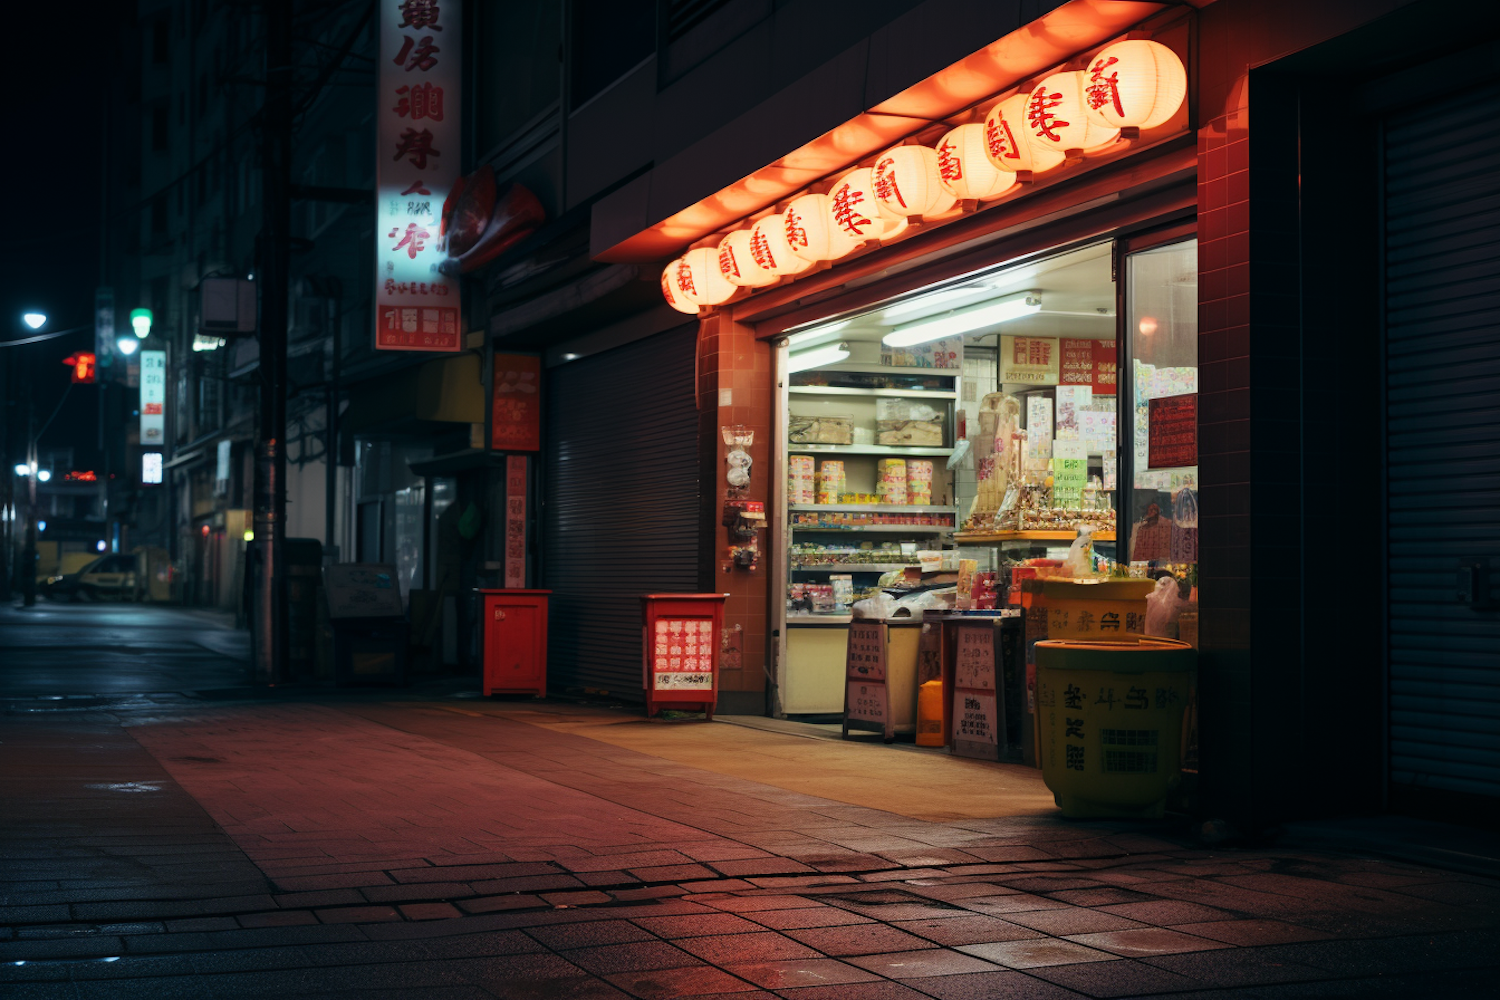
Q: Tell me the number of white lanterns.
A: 11